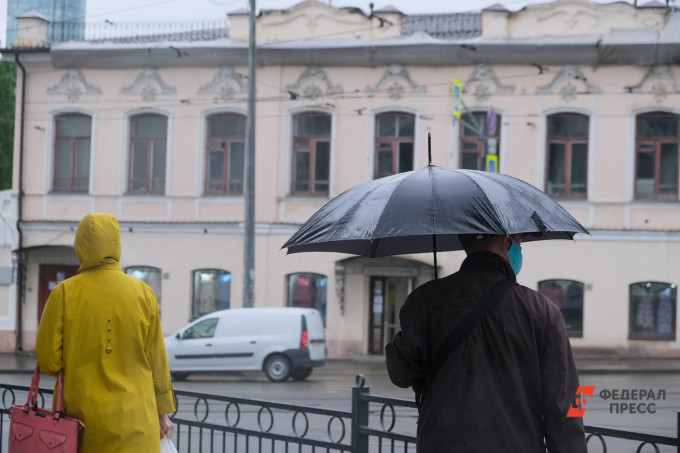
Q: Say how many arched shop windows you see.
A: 5